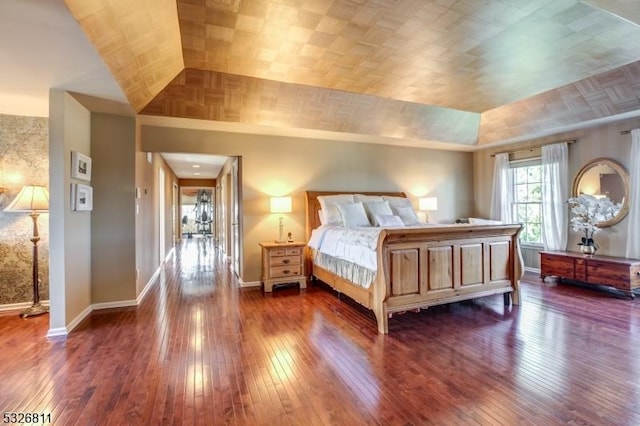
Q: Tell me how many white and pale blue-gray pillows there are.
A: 7